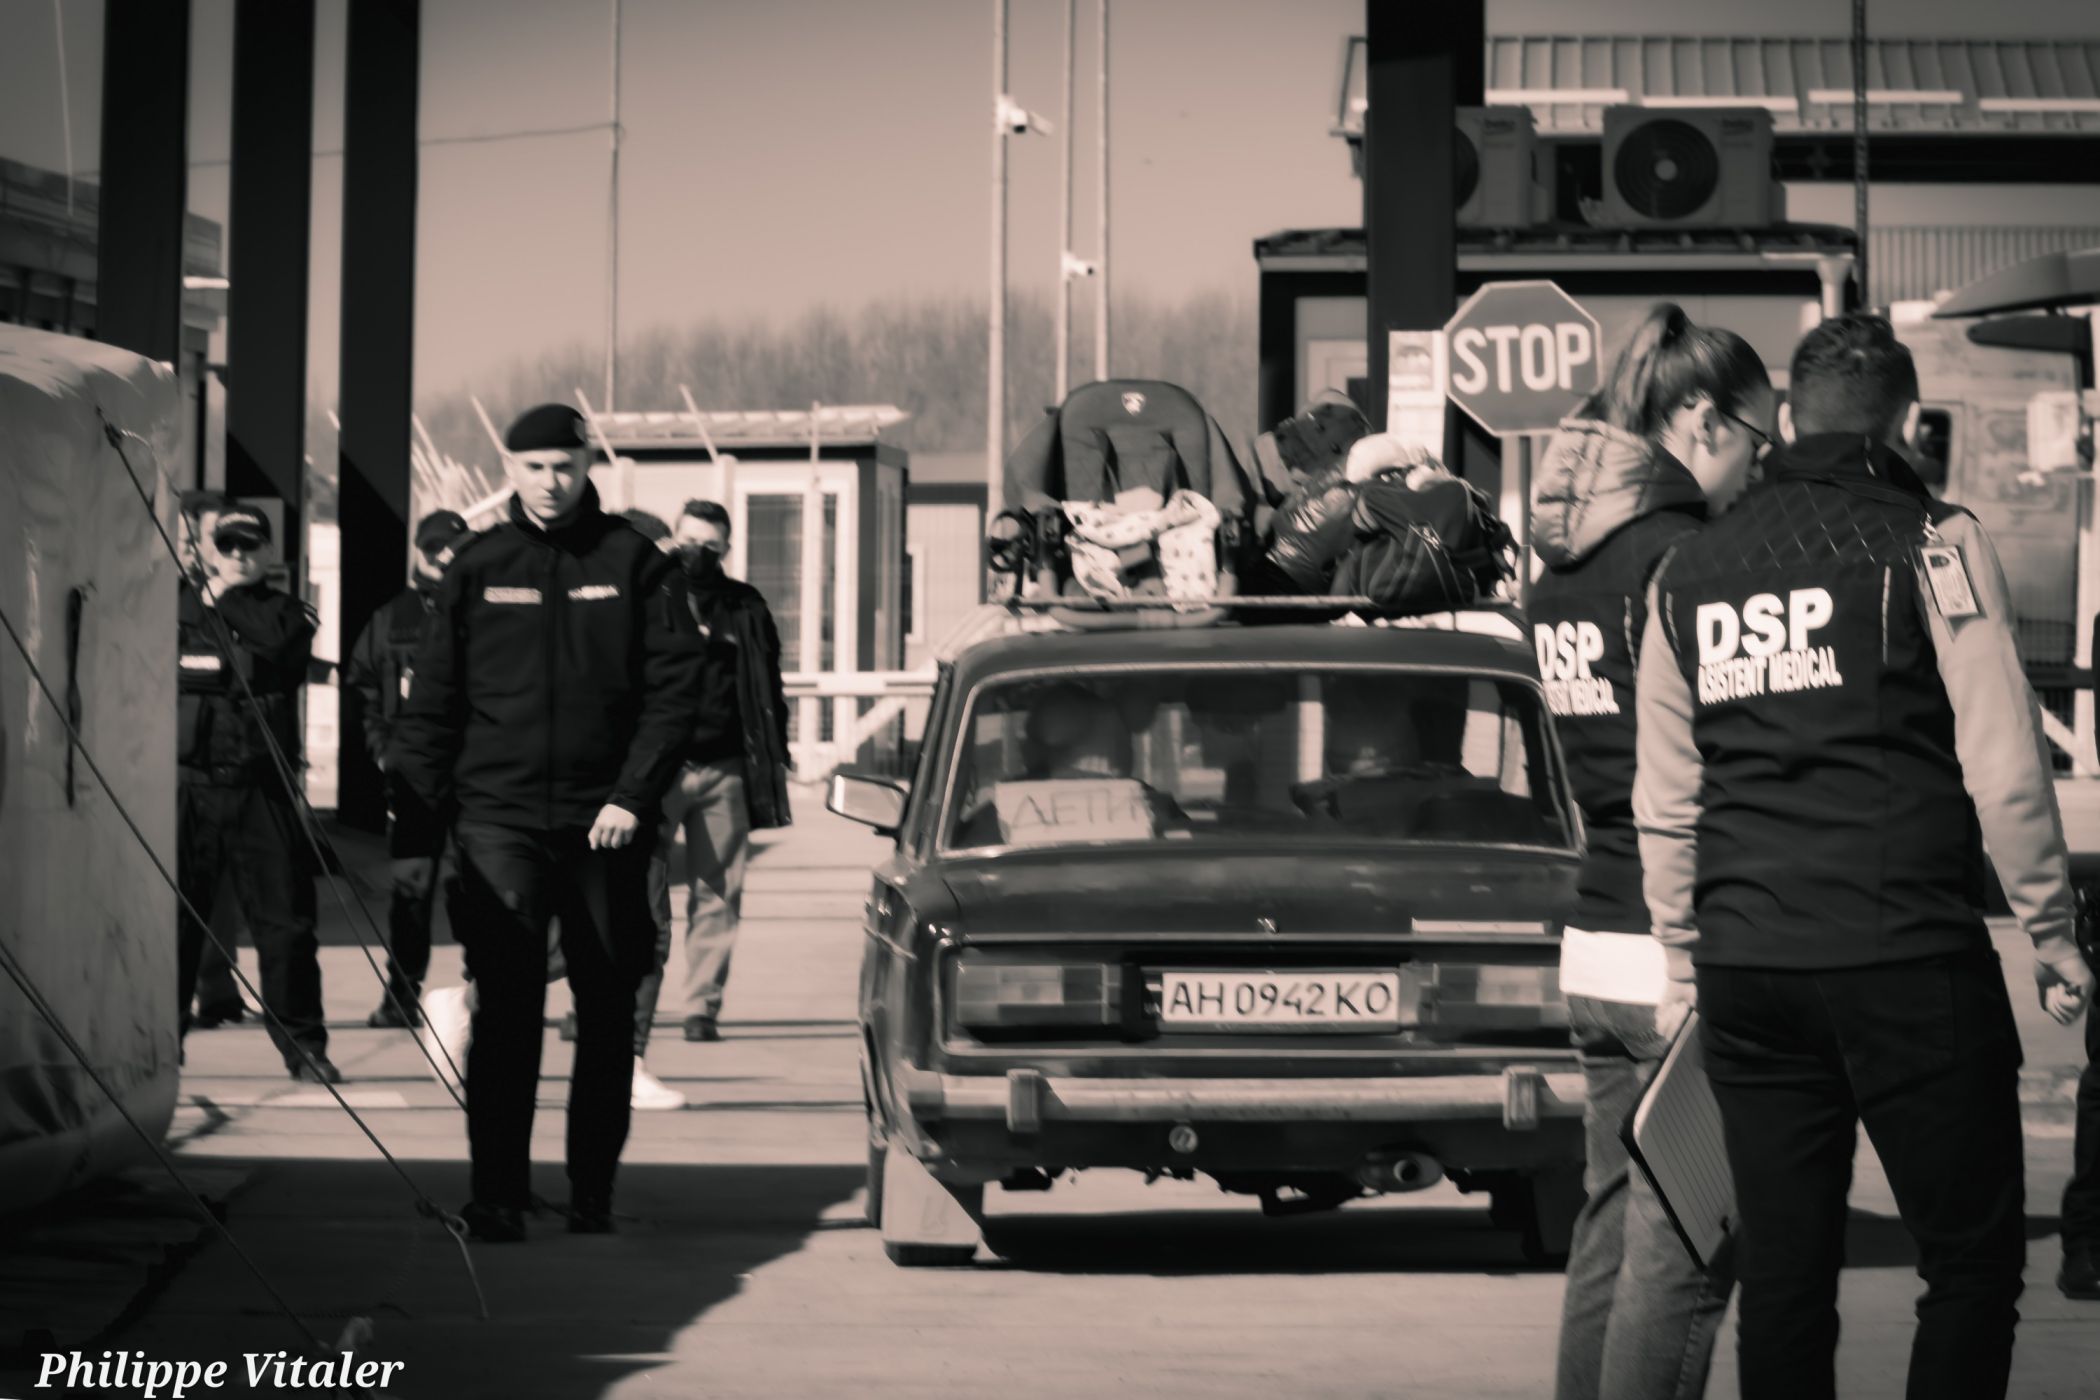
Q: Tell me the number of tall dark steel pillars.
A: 4